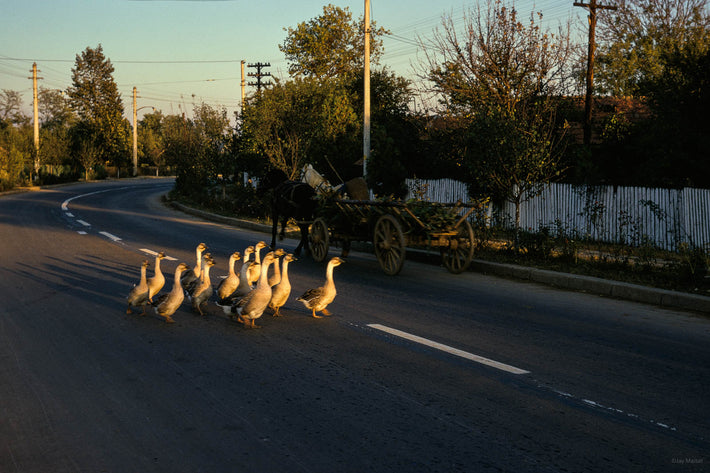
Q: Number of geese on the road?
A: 14